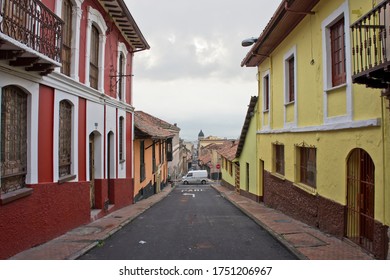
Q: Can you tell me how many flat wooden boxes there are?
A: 0